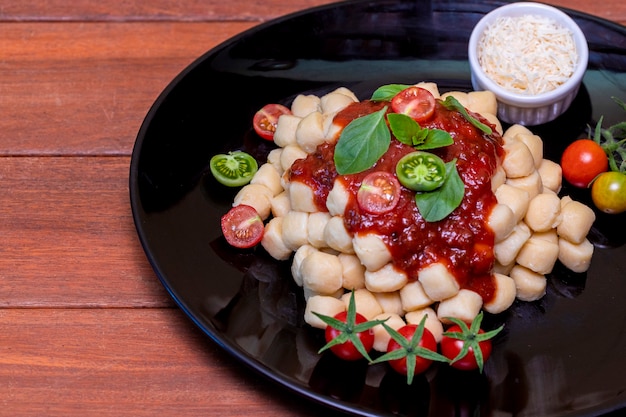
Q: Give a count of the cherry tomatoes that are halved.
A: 6